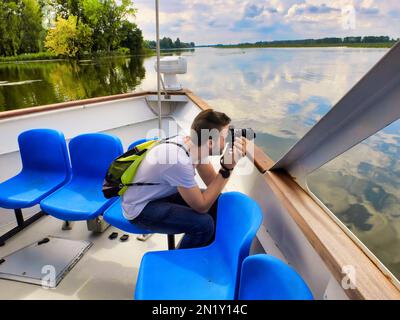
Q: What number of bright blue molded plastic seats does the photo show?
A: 5